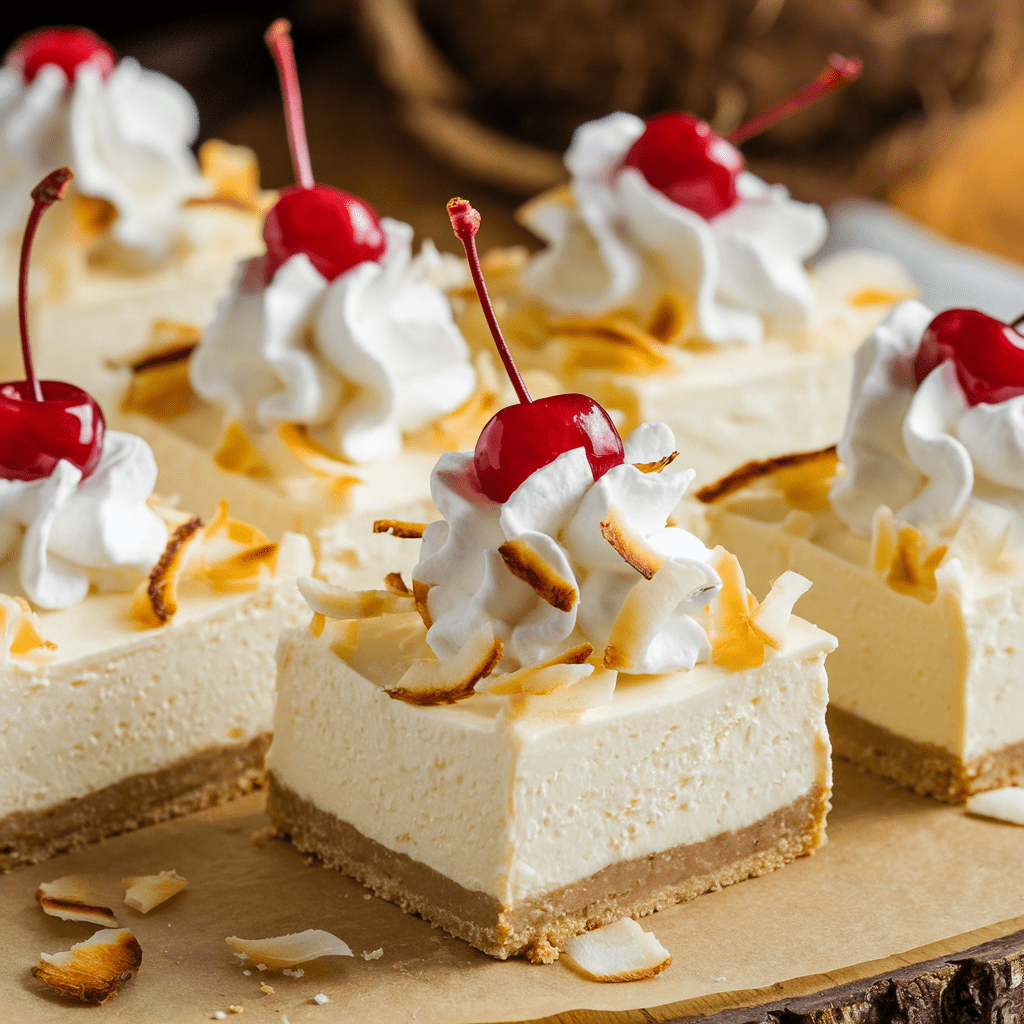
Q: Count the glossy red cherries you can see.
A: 6